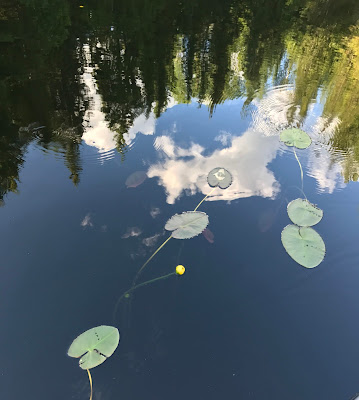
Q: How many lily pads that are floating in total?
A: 6